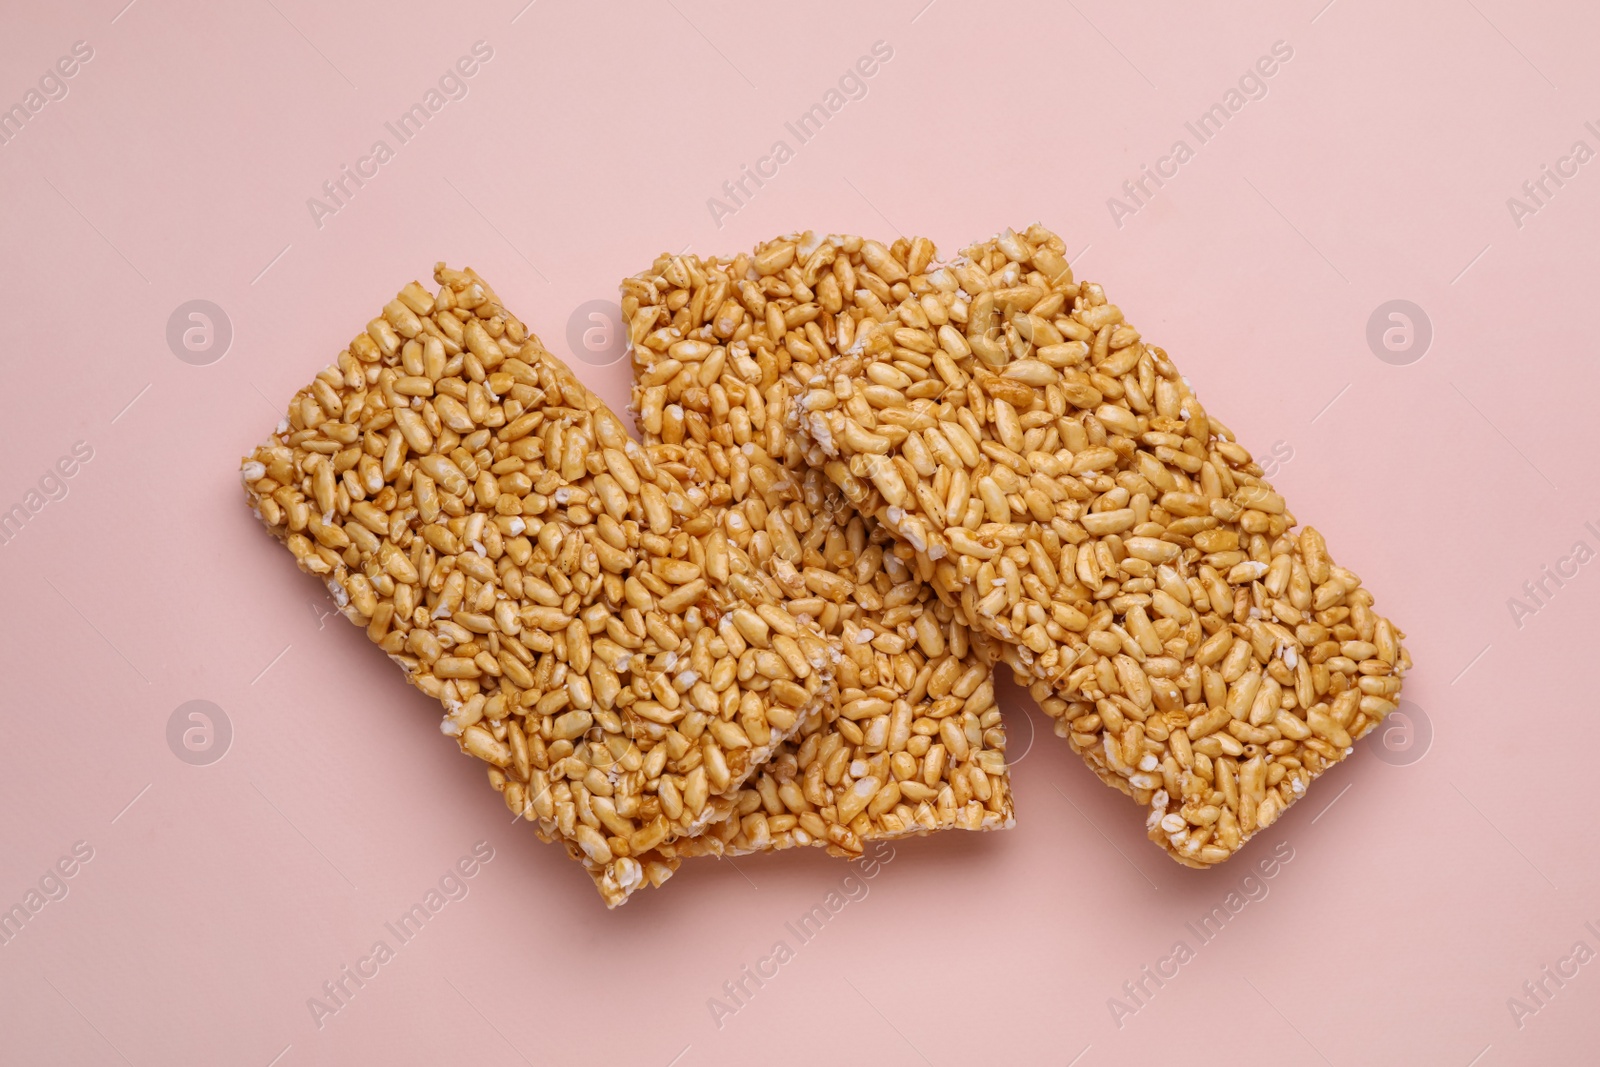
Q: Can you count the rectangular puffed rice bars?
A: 3